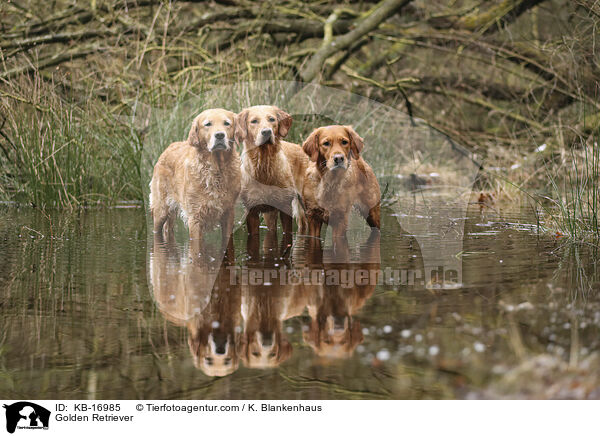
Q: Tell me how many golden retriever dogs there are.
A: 3